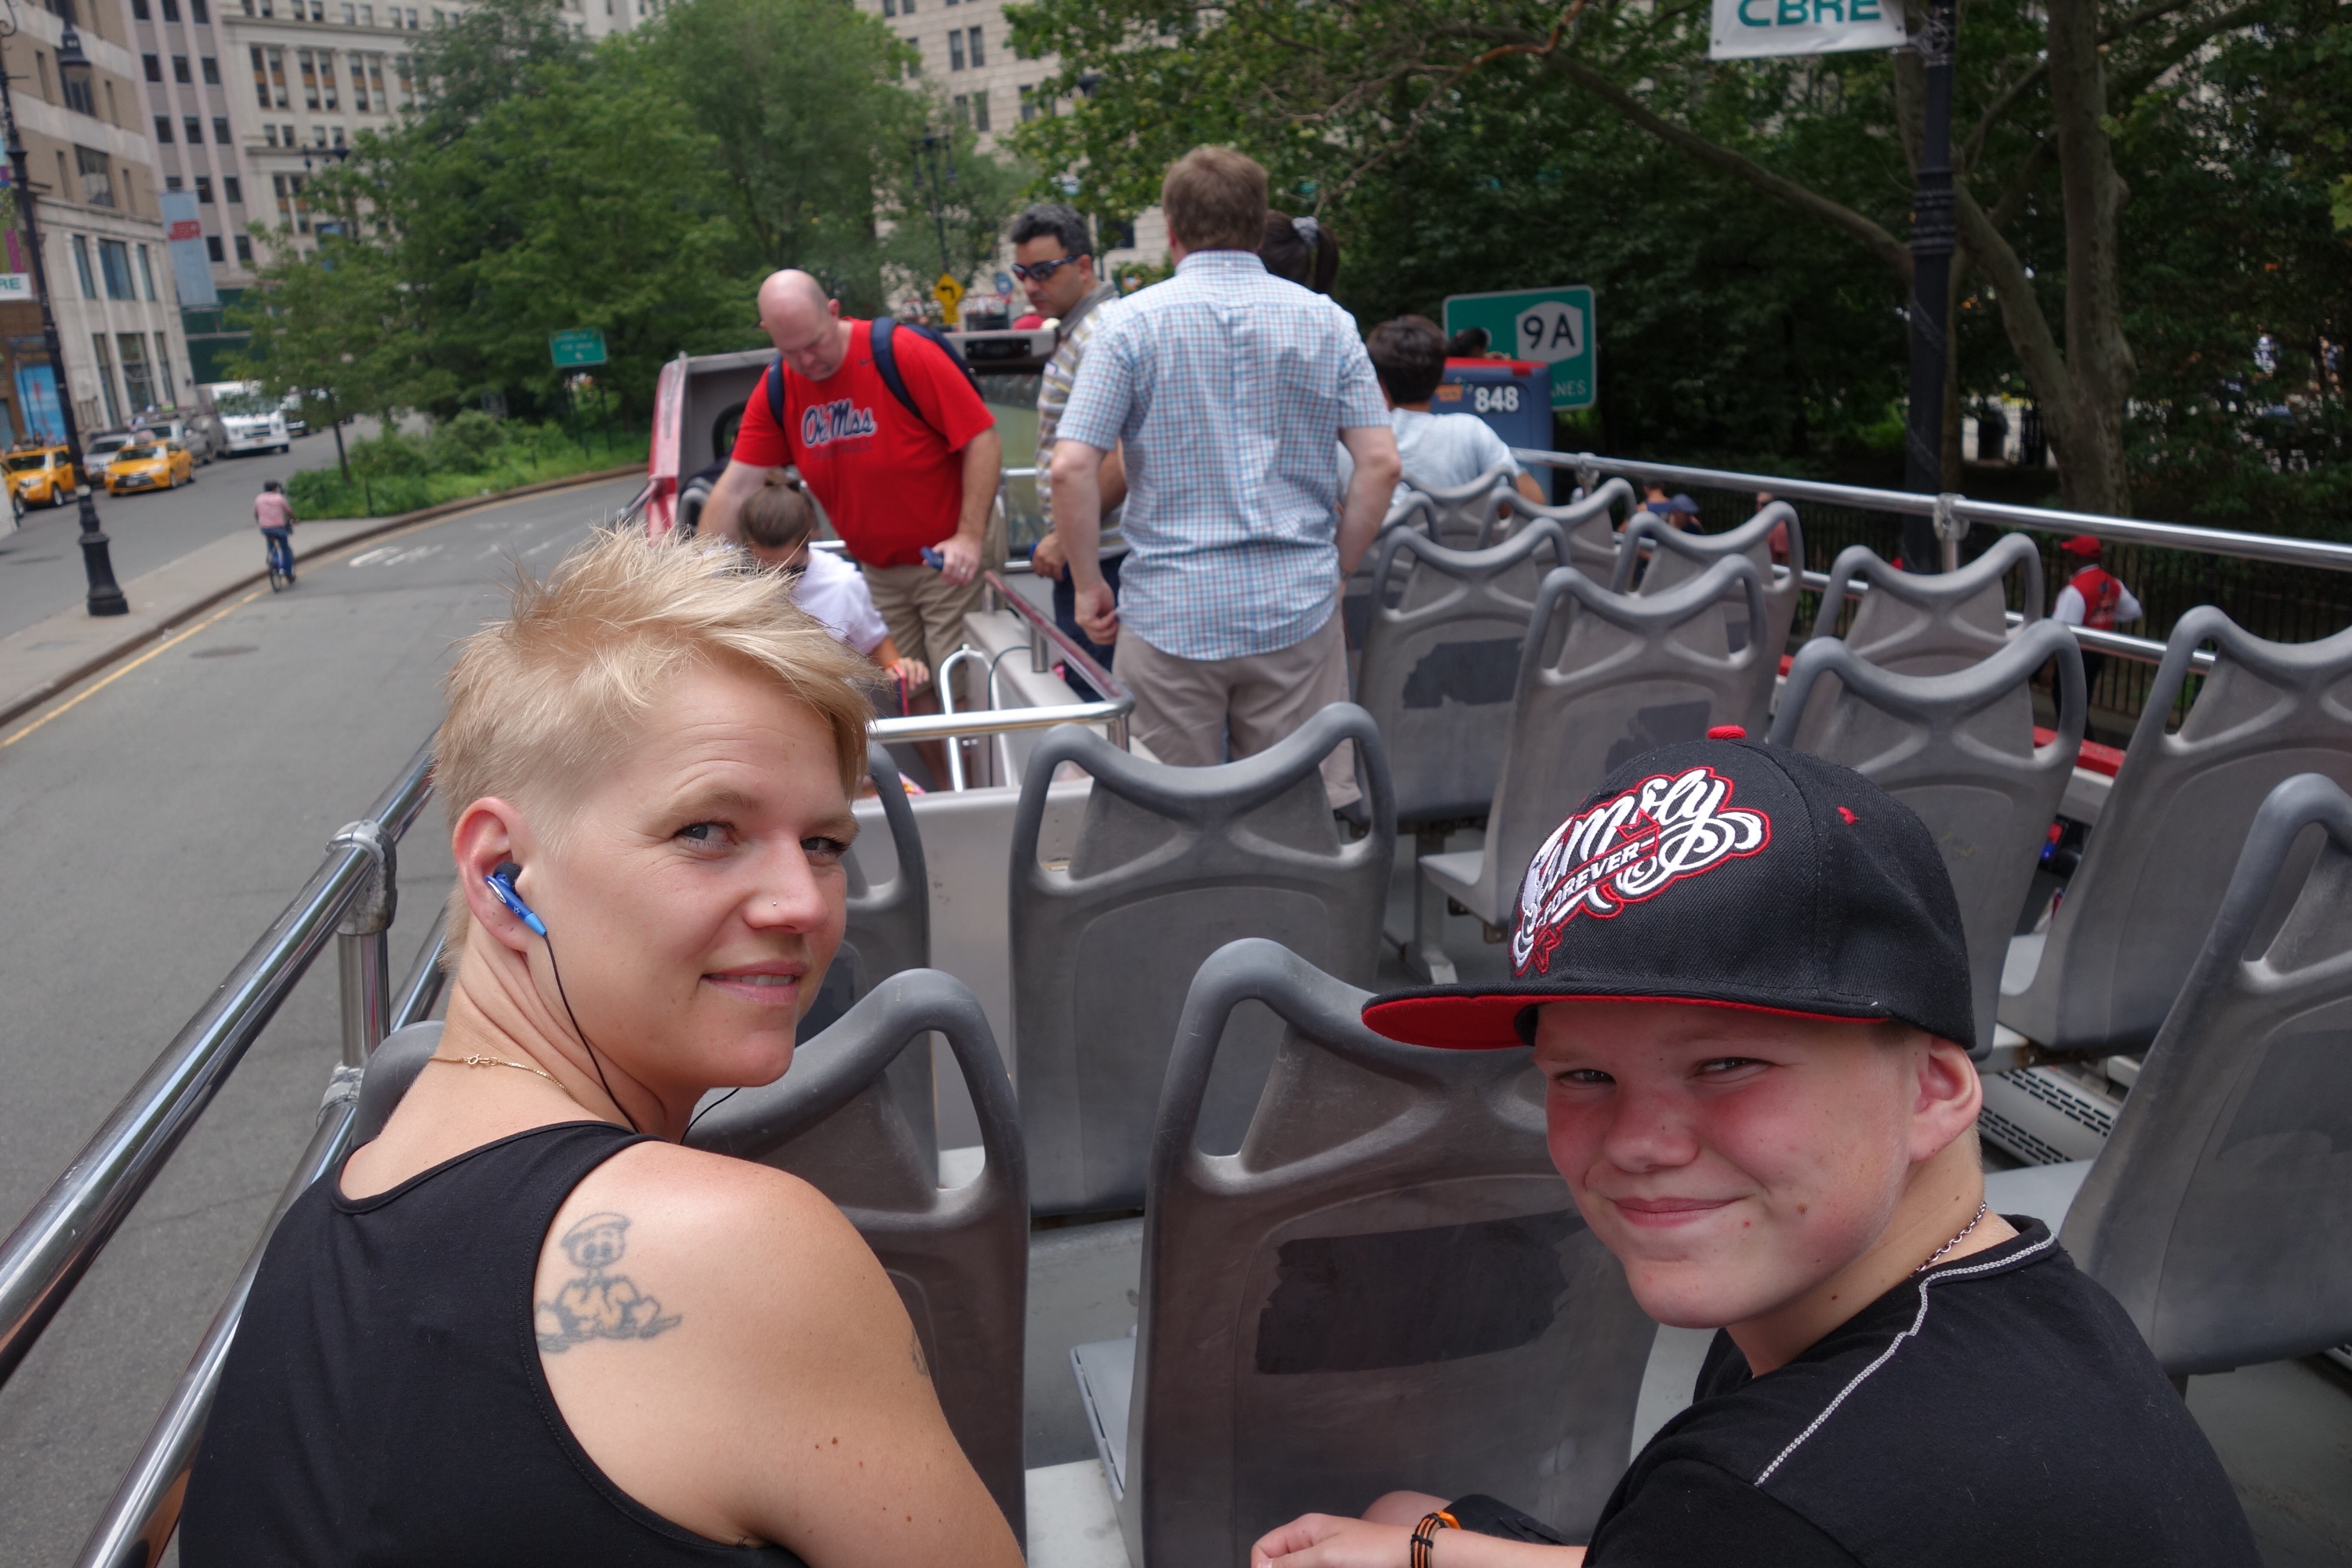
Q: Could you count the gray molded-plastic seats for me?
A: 14